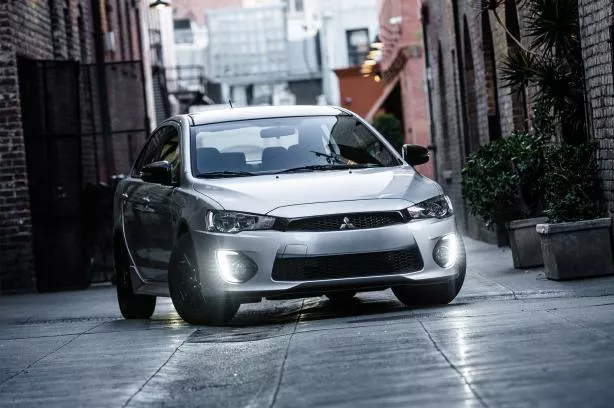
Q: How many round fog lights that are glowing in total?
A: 2